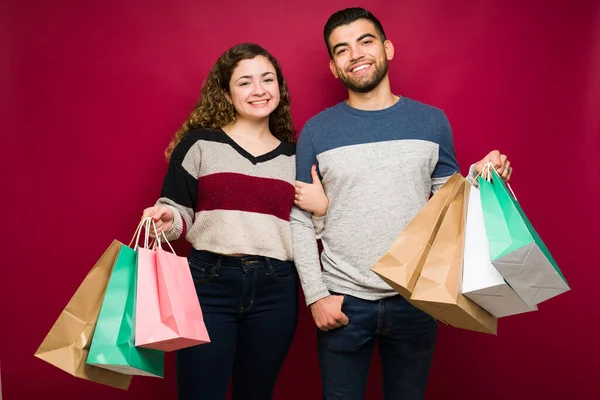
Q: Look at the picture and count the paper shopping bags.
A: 7